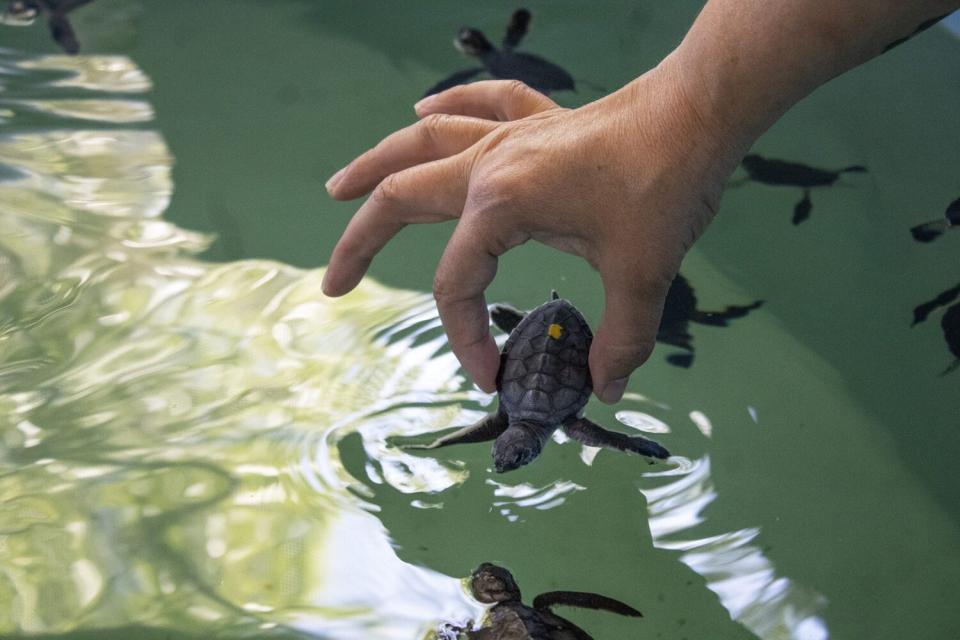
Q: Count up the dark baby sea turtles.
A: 8